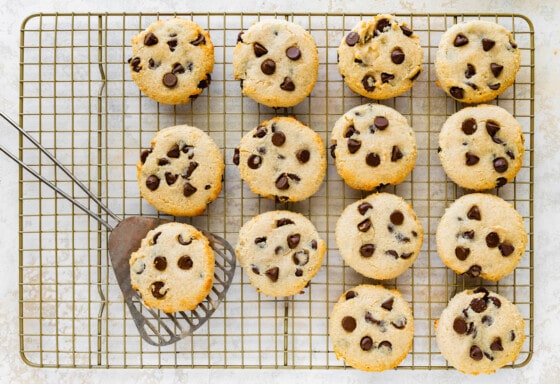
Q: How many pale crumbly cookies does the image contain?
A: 14